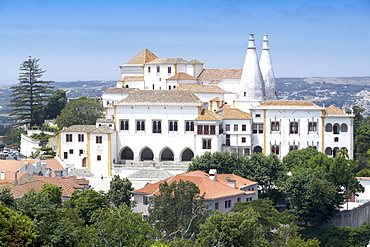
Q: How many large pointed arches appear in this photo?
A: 4